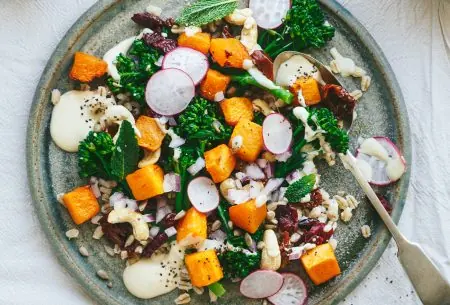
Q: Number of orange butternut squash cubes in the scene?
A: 15